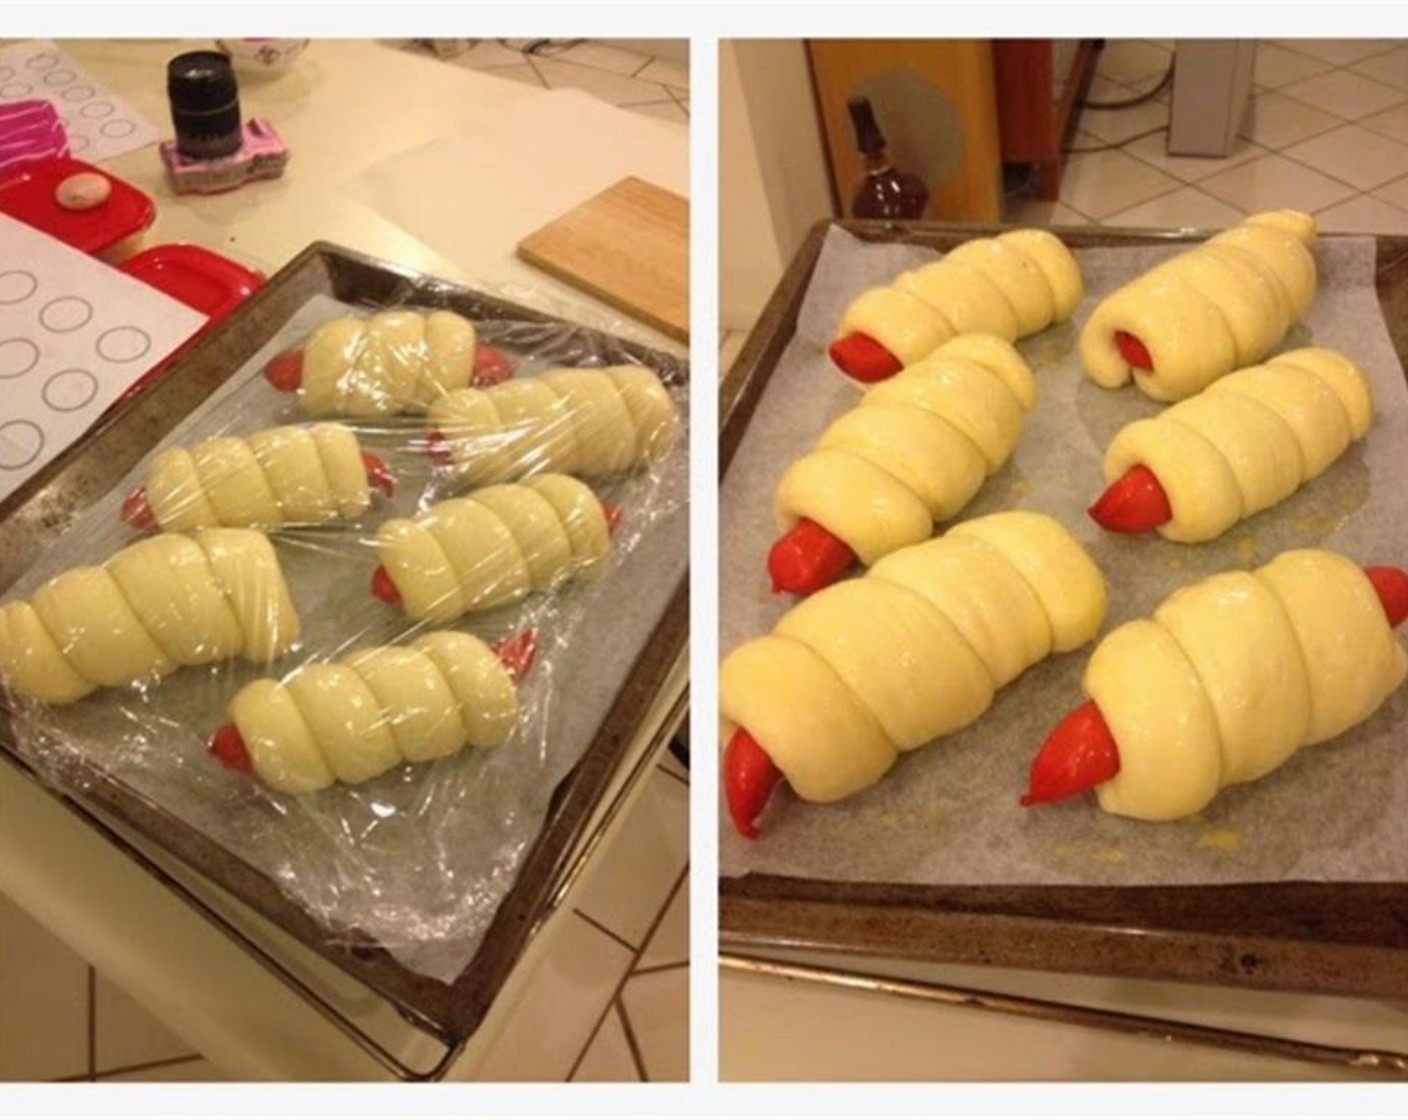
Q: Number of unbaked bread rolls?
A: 12